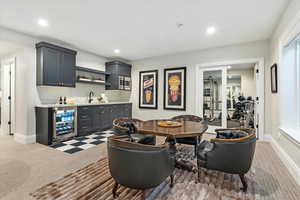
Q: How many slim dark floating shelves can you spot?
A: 2